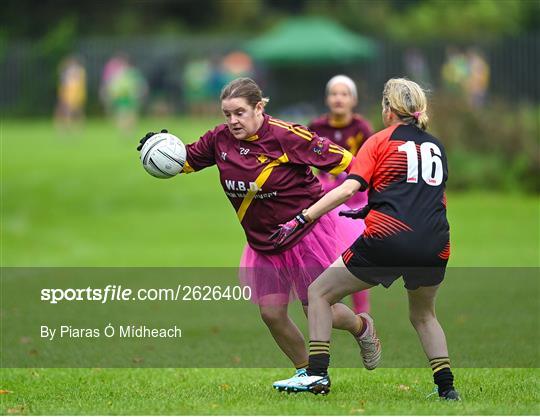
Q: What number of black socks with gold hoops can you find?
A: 2